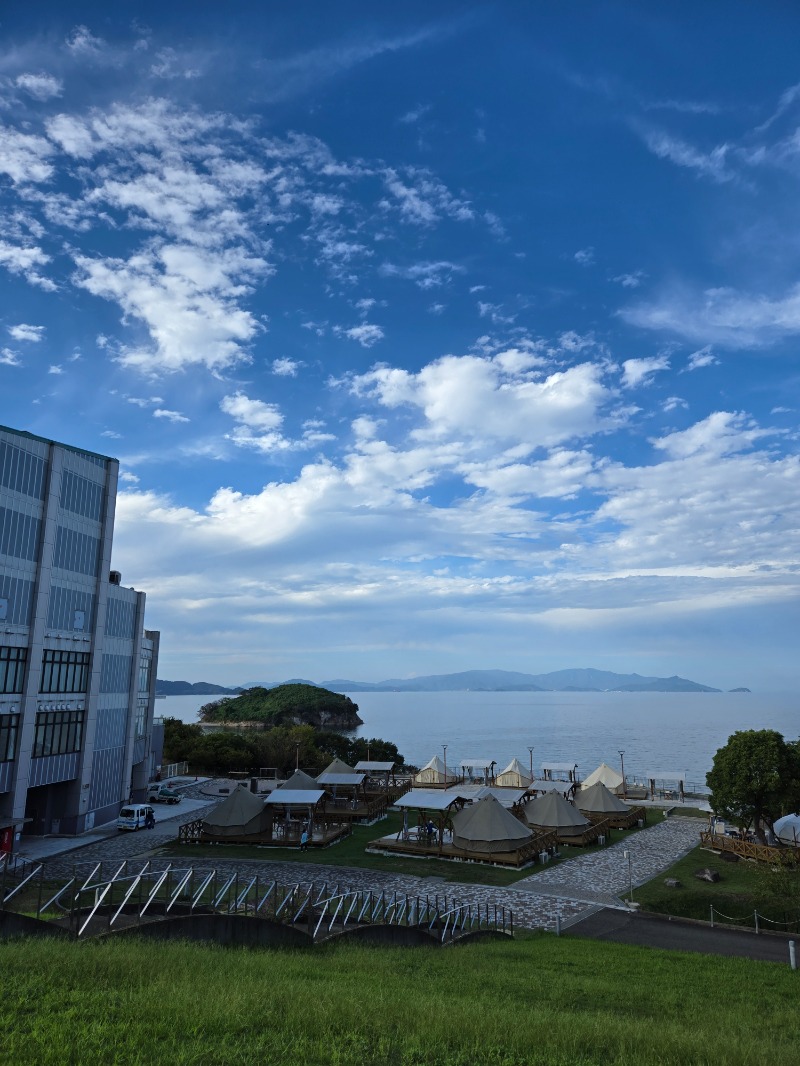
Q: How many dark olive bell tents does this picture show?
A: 6